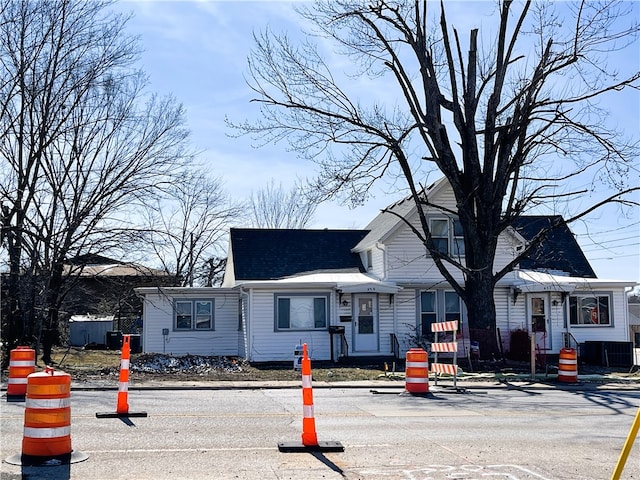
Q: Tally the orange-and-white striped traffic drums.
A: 4